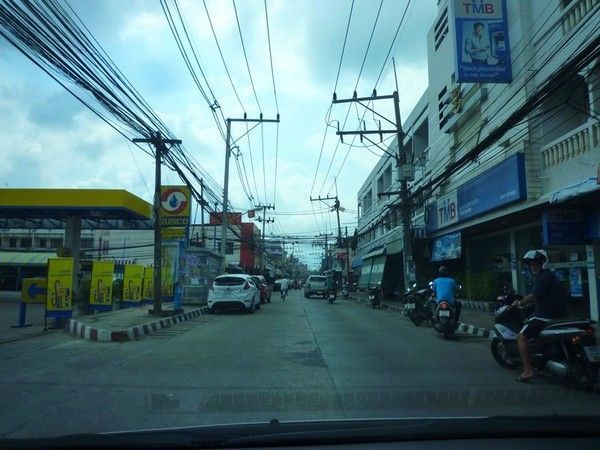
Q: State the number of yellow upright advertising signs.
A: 5